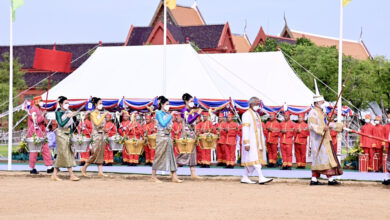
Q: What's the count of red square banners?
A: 1